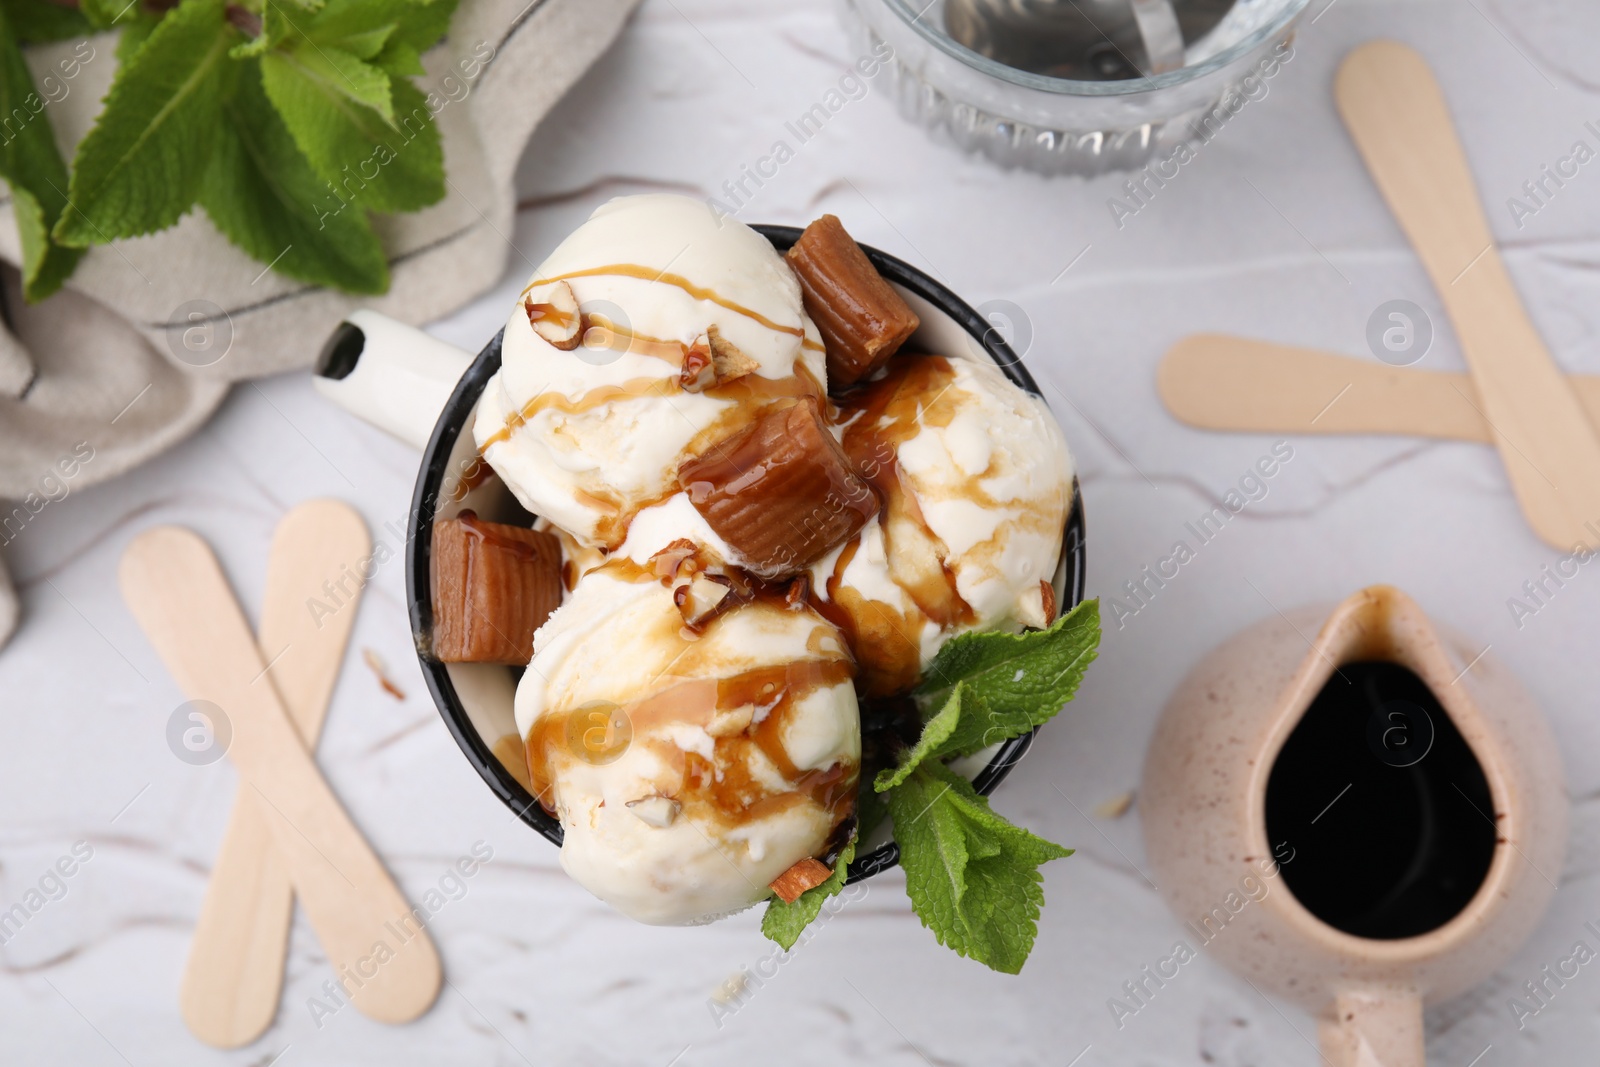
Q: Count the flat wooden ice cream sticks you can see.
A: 4